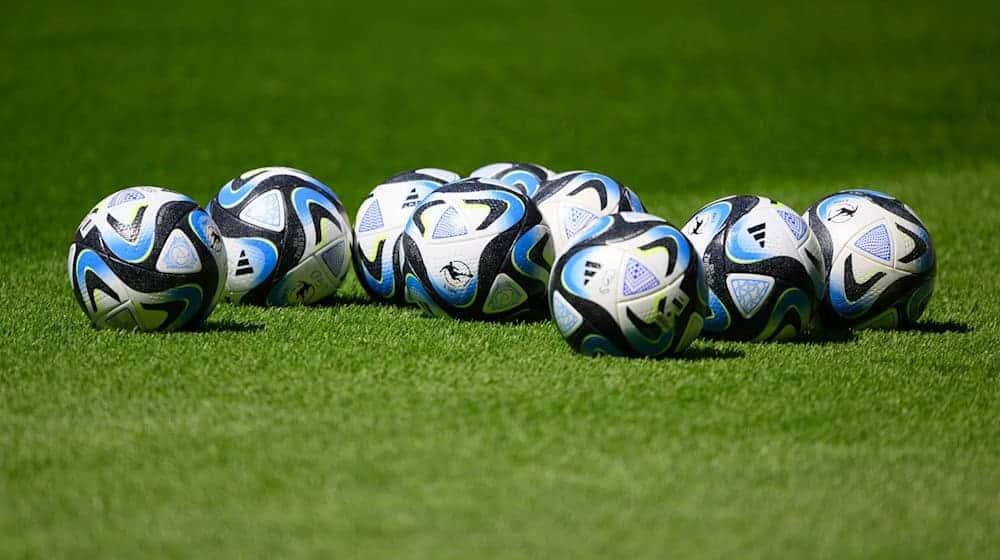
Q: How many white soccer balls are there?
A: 9